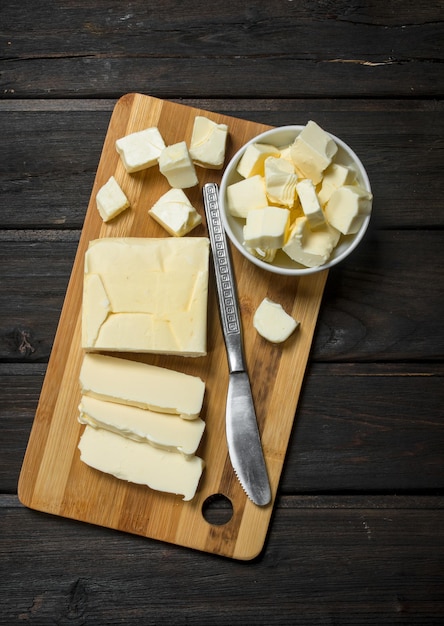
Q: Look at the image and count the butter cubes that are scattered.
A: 6